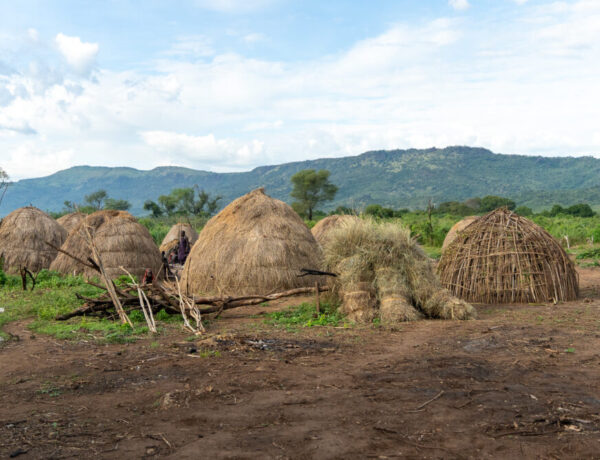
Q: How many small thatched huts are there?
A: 8